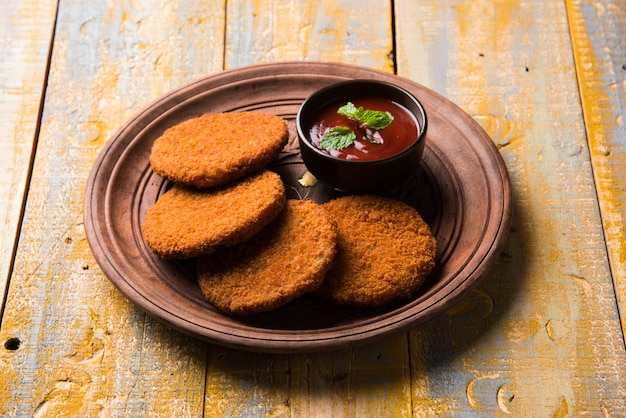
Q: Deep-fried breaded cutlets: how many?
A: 4